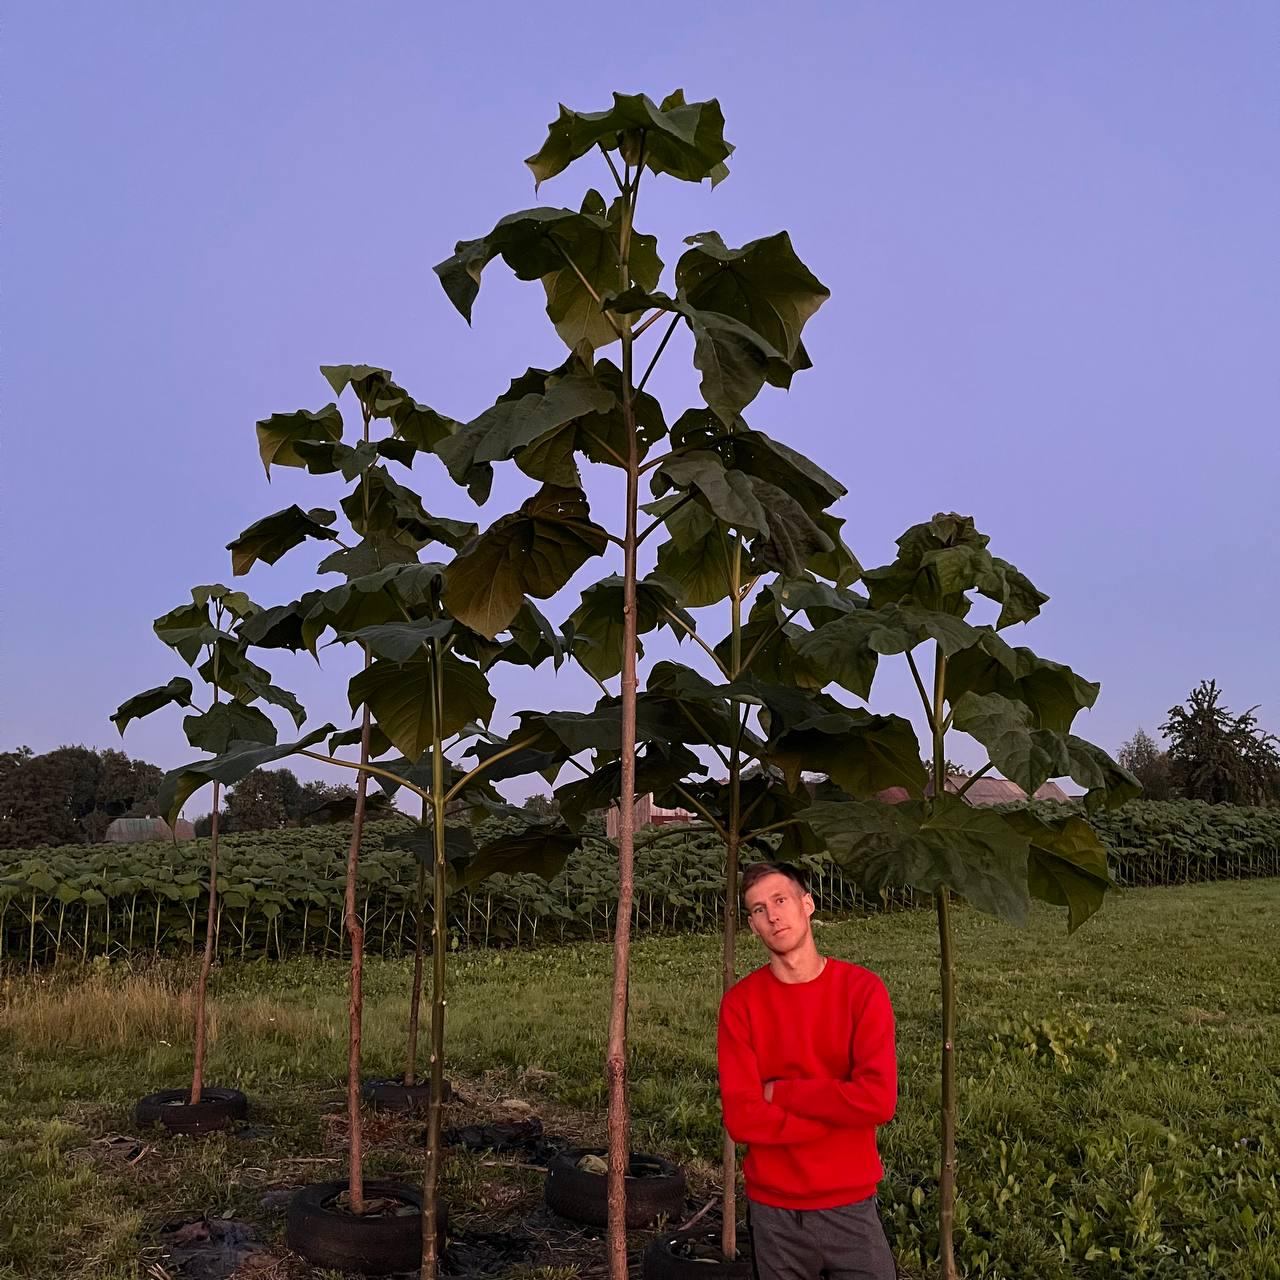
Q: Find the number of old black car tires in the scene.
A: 5